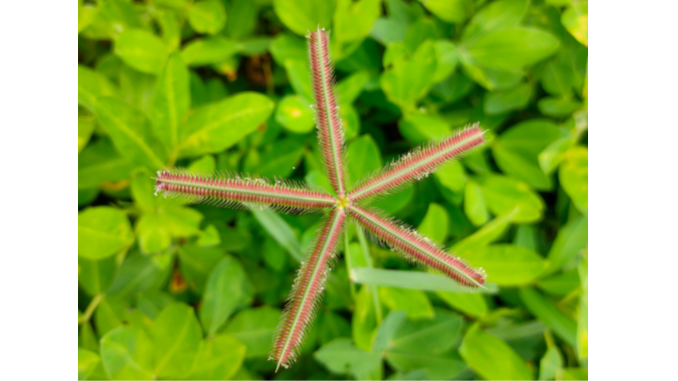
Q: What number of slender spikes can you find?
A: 5